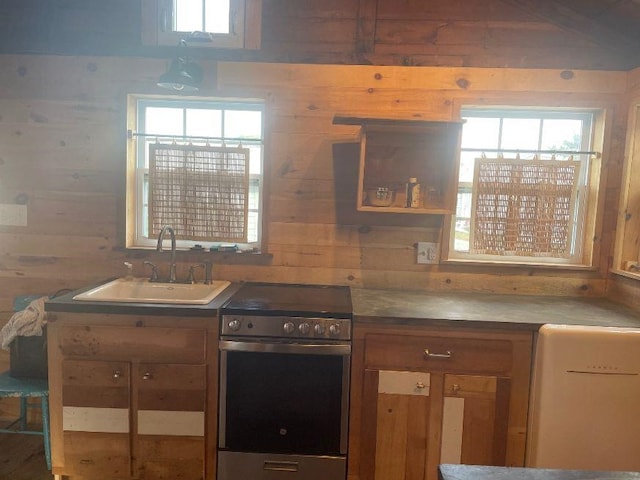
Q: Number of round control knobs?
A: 5